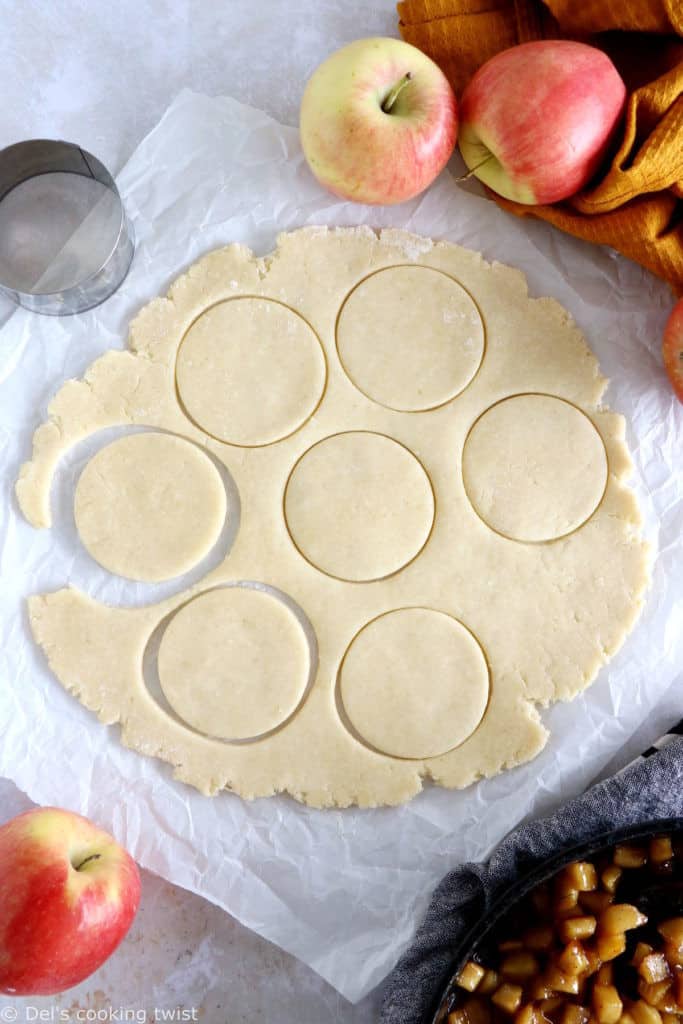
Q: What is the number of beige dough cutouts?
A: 7